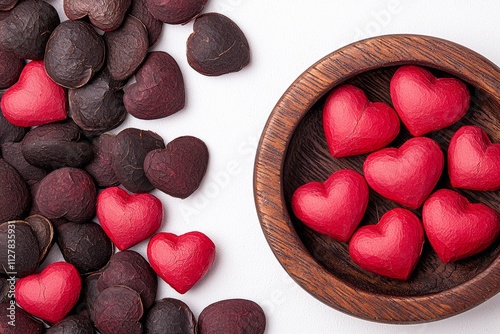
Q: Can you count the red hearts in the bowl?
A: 7